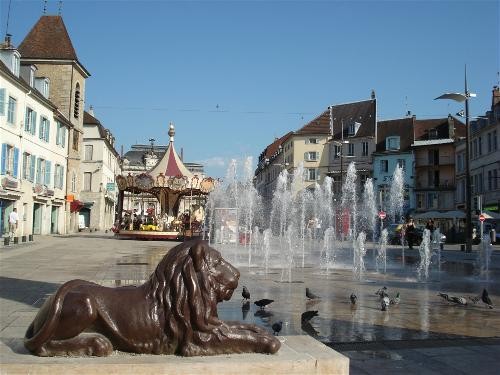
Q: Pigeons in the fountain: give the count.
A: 13